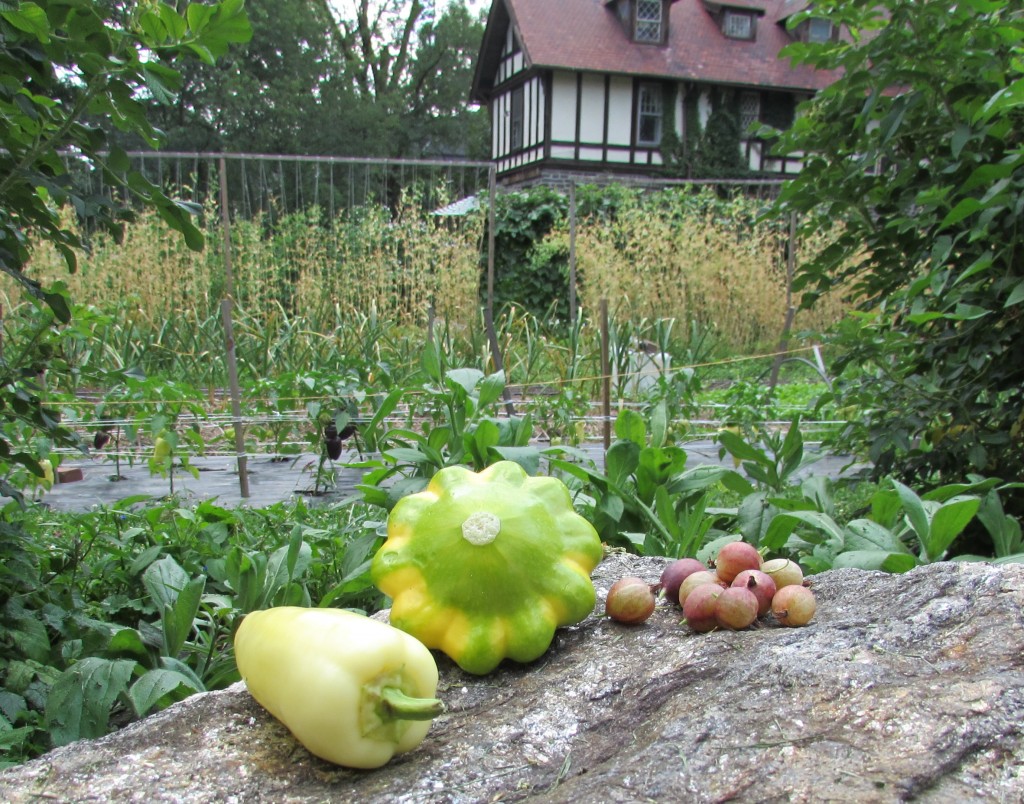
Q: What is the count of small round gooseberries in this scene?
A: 9